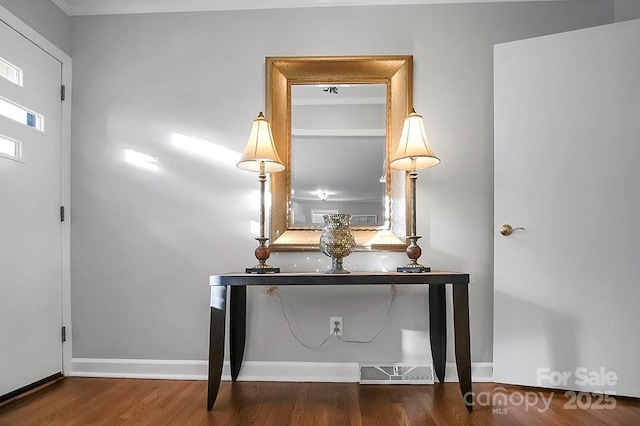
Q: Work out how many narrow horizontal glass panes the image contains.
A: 3